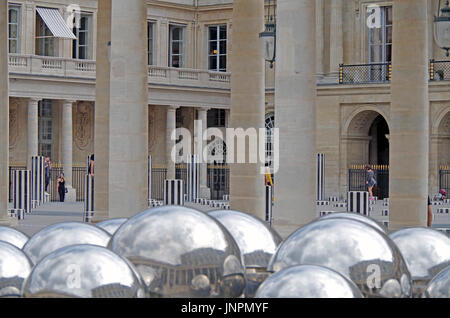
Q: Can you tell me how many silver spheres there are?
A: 12